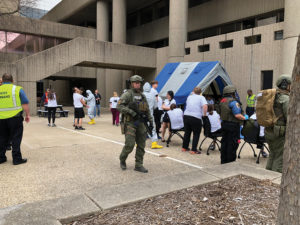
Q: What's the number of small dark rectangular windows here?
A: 5